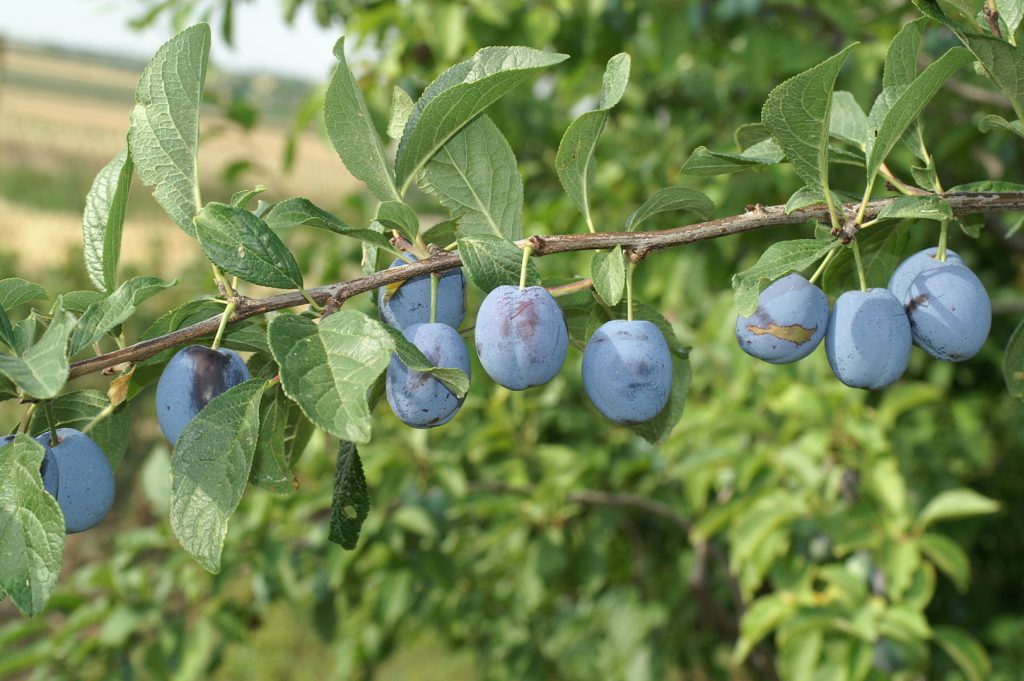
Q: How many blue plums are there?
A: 11